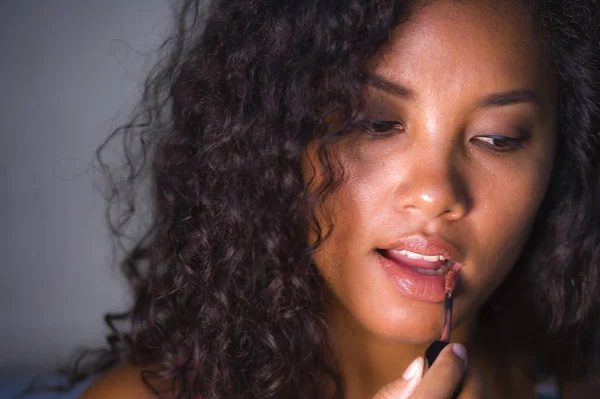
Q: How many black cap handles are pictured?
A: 1